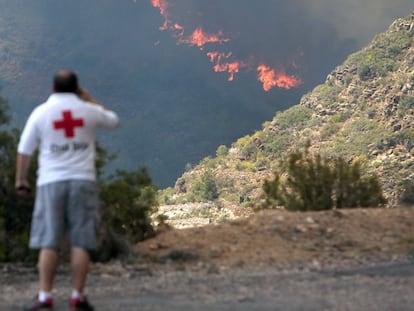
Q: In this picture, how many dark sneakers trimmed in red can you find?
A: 2